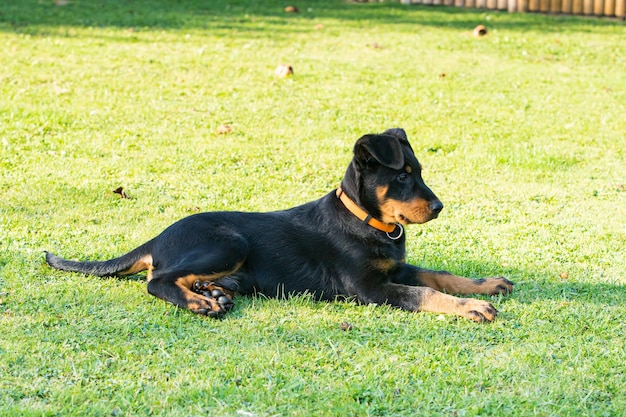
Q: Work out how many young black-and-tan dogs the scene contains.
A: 1